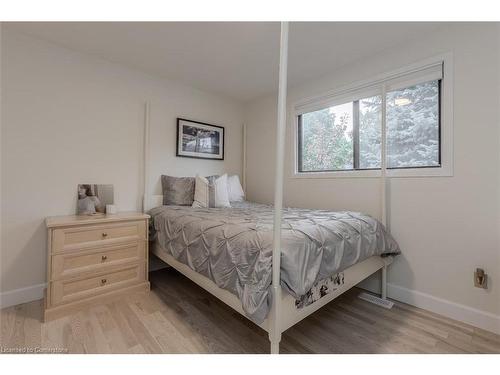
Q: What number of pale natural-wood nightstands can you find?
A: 1